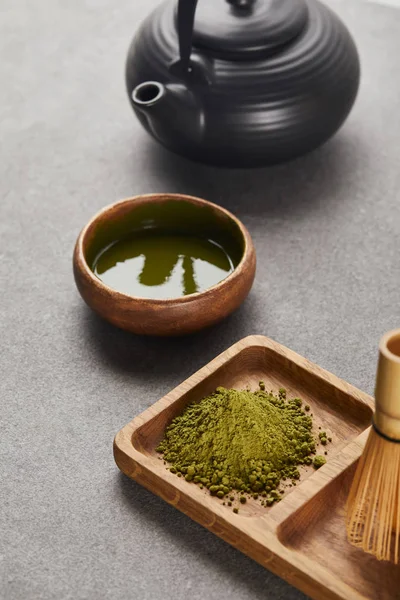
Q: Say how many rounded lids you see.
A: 1